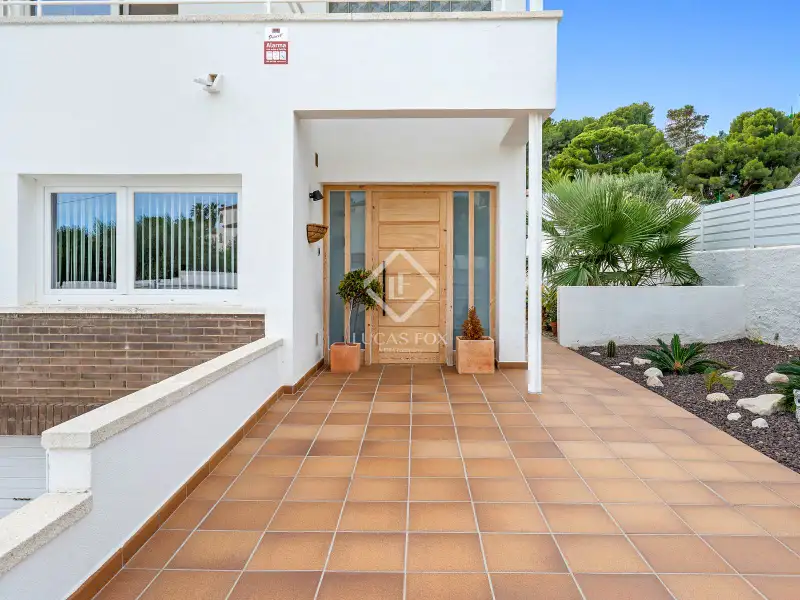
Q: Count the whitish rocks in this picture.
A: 12